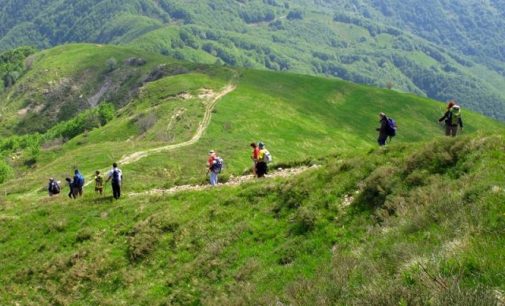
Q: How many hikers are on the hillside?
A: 10